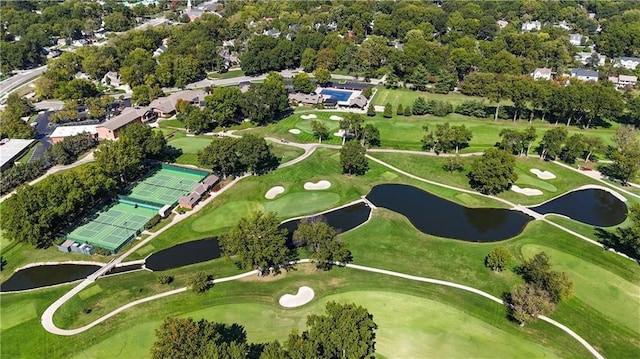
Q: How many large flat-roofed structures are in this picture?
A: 2